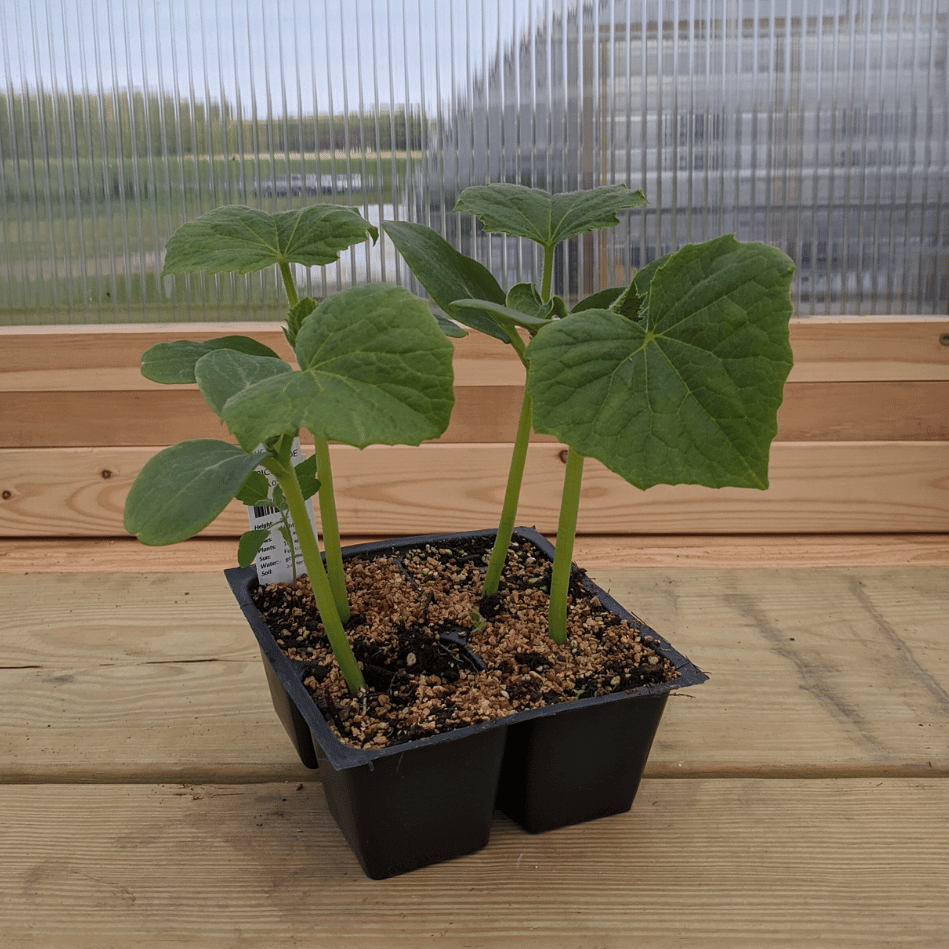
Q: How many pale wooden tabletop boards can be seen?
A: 2